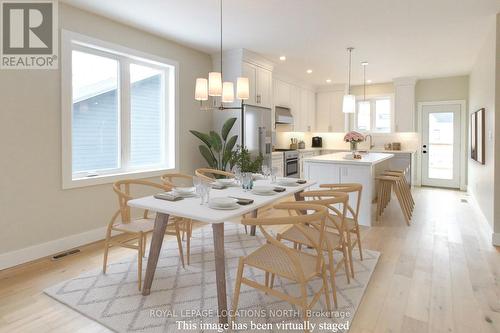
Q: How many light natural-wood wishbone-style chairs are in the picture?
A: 6